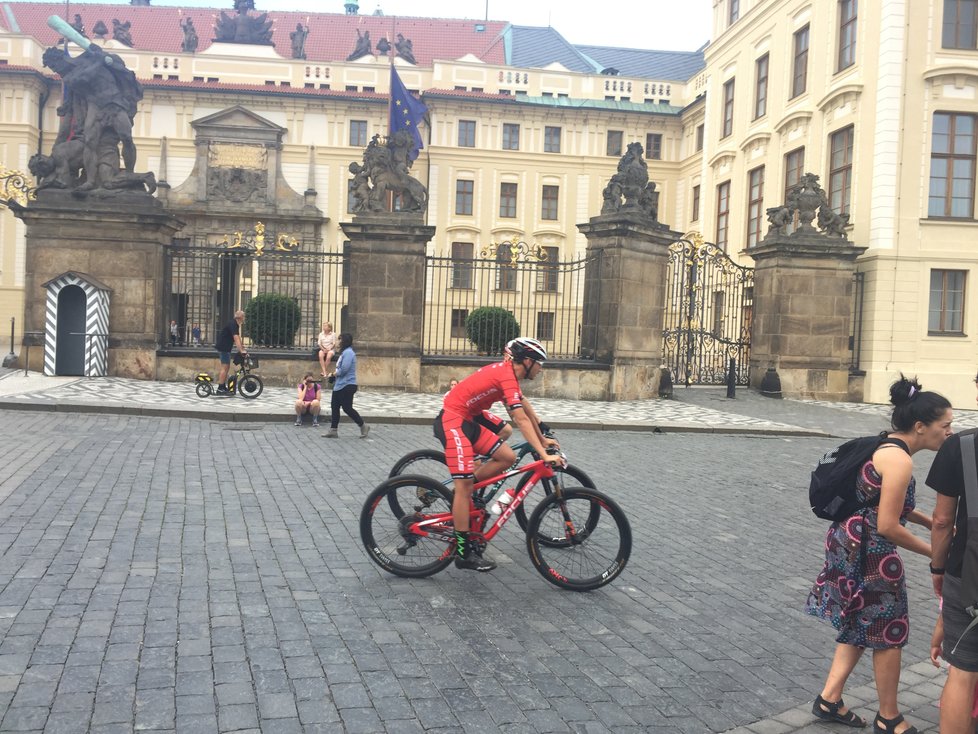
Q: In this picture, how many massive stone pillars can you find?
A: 4